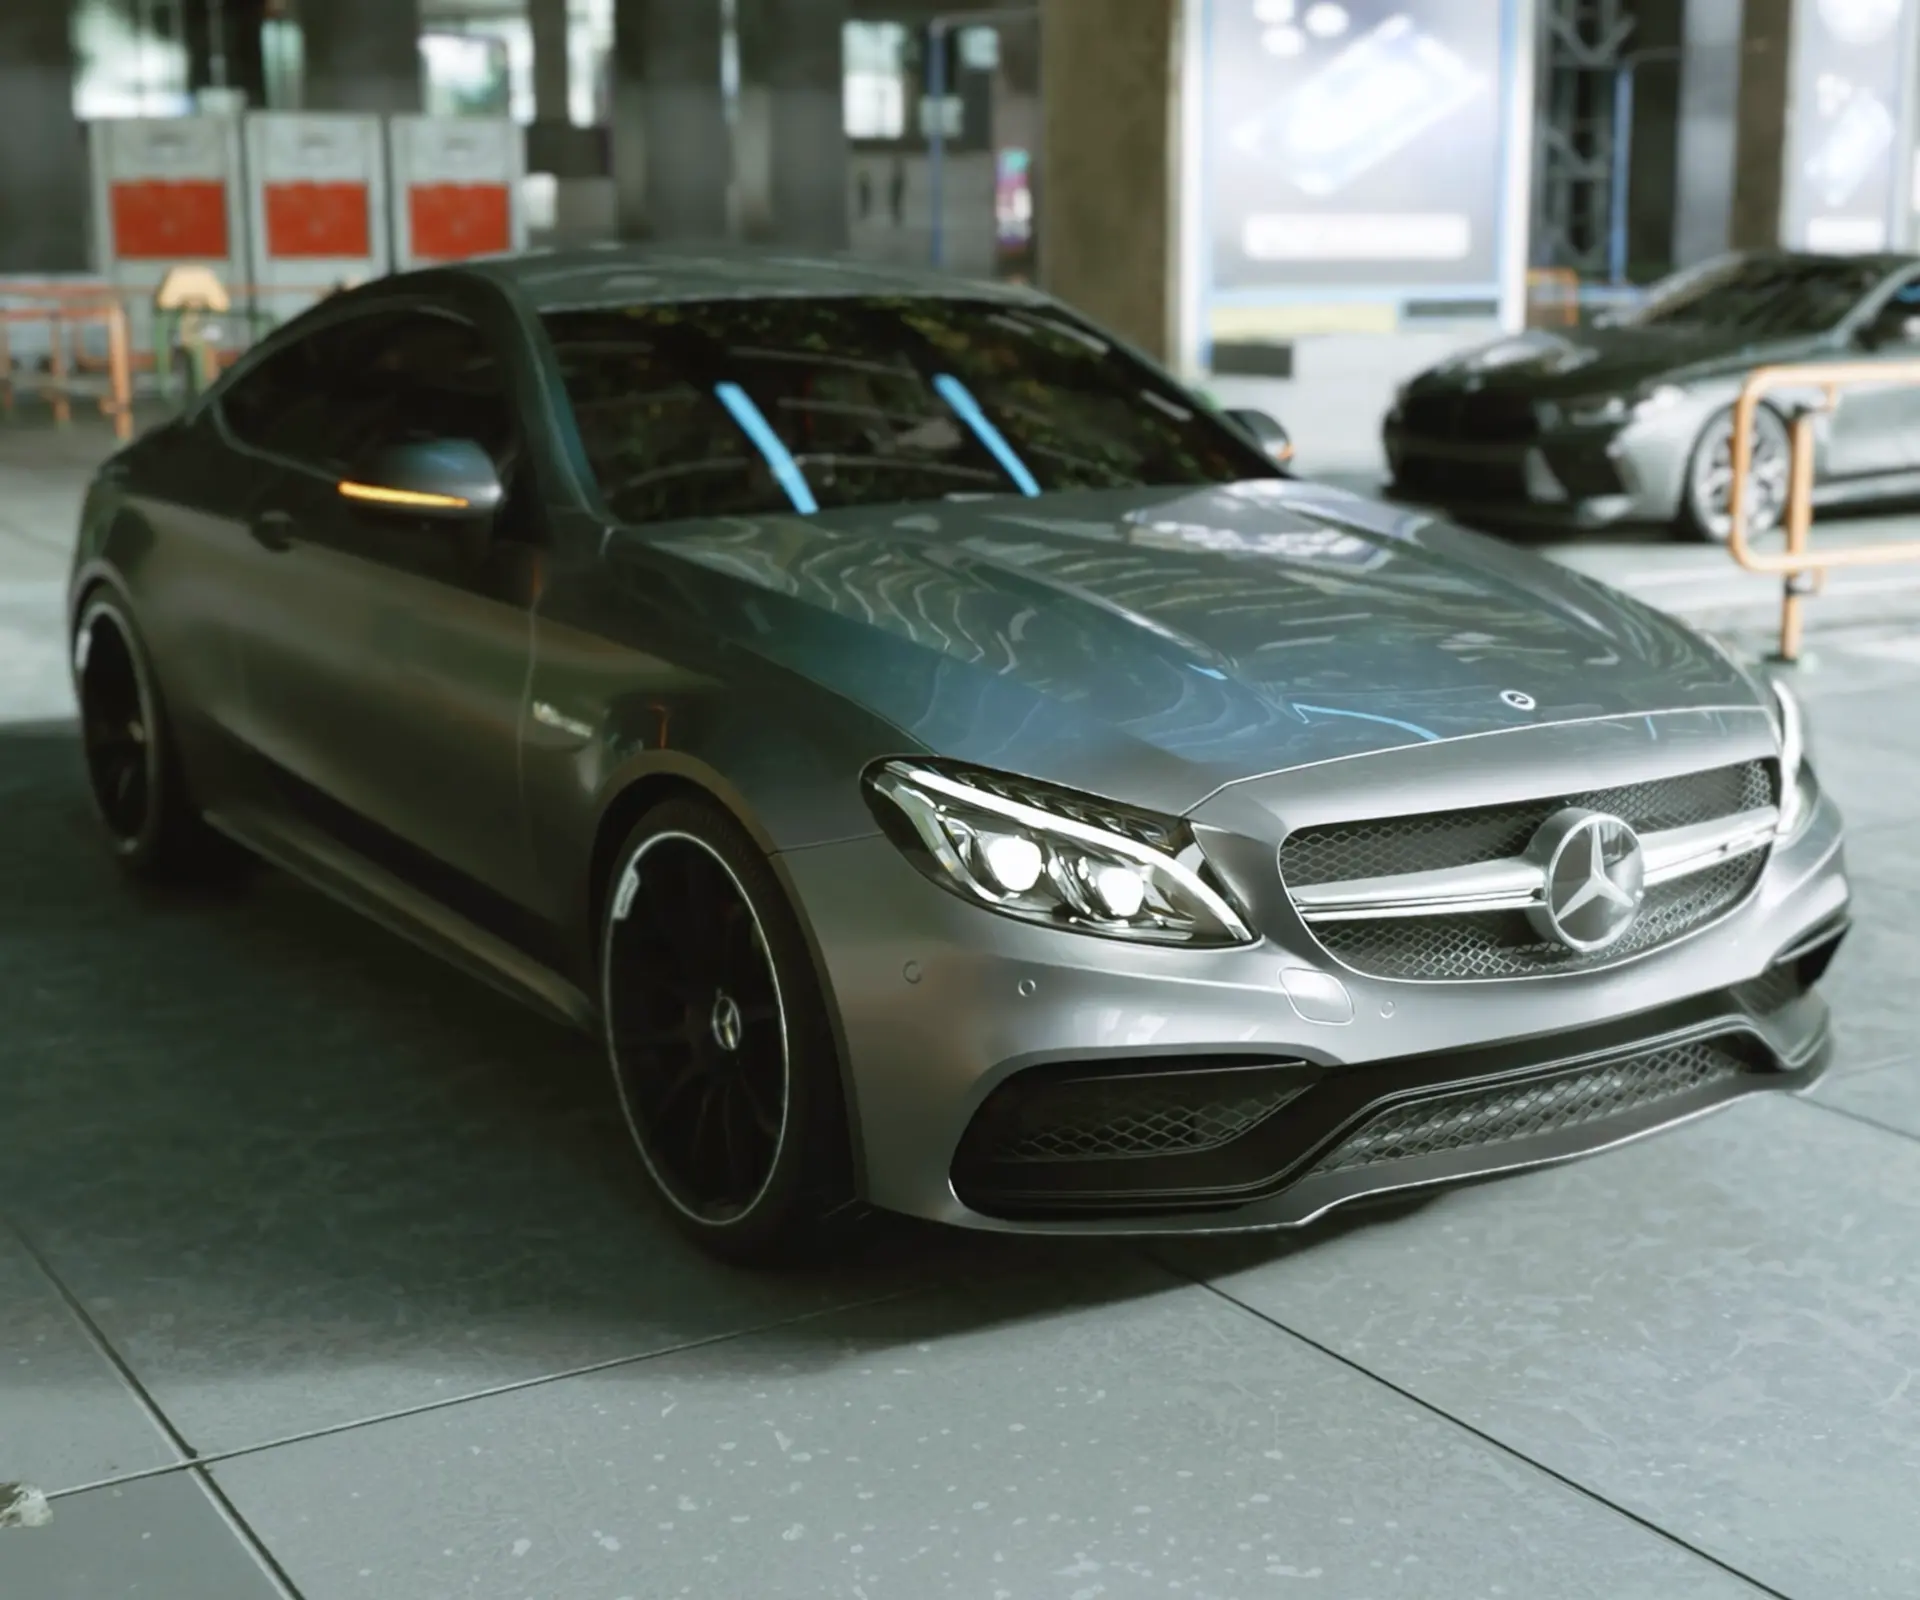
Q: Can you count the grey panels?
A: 3